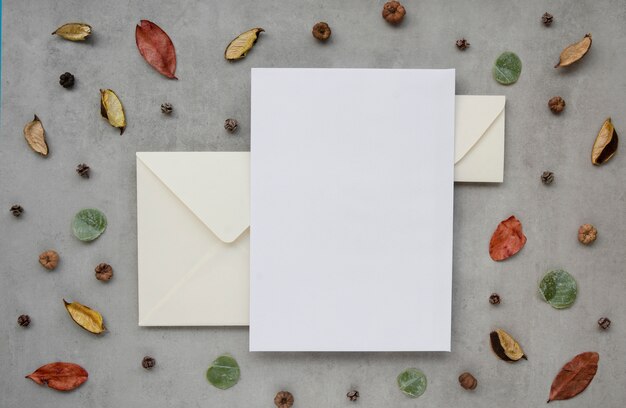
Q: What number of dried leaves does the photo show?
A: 12